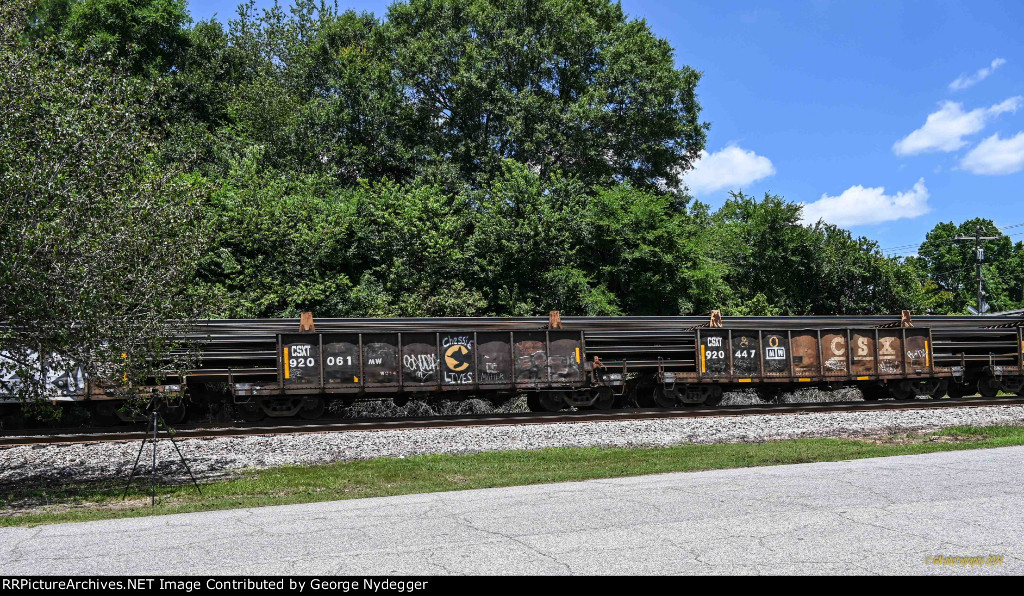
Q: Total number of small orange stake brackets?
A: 4